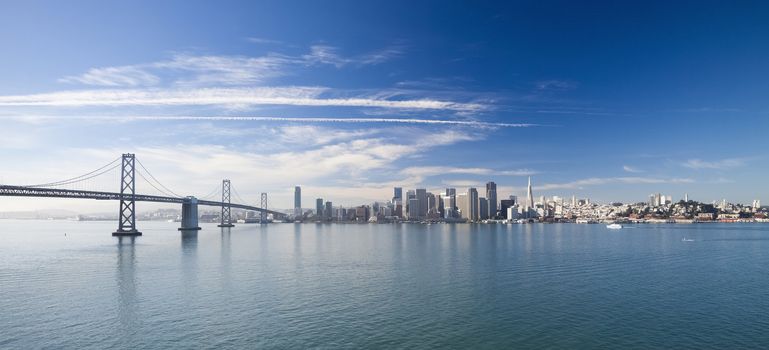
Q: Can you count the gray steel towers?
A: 3